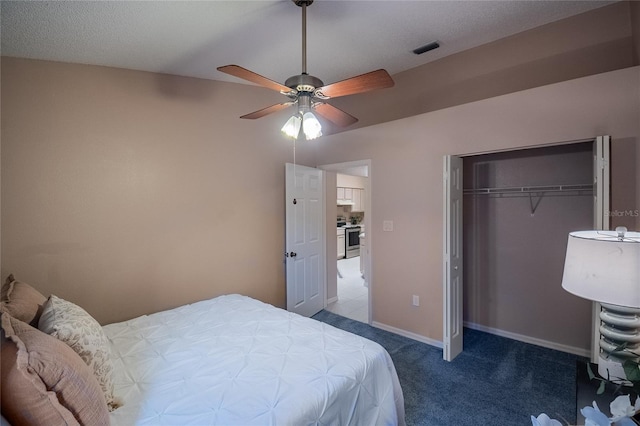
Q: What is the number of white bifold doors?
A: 2